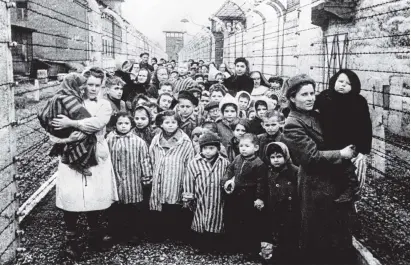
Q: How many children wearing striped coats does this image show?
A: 3